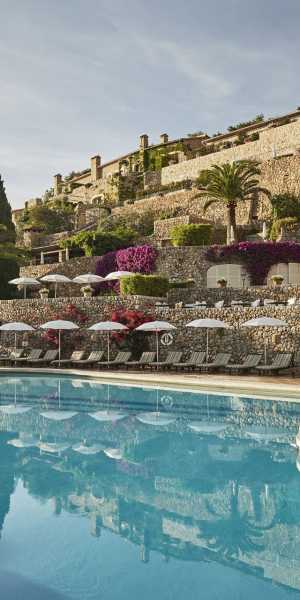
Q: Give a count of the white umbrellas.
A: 10